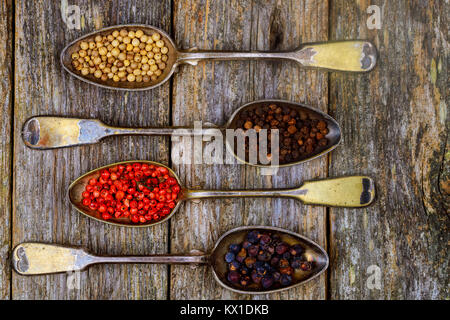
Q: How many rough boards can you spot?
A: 4